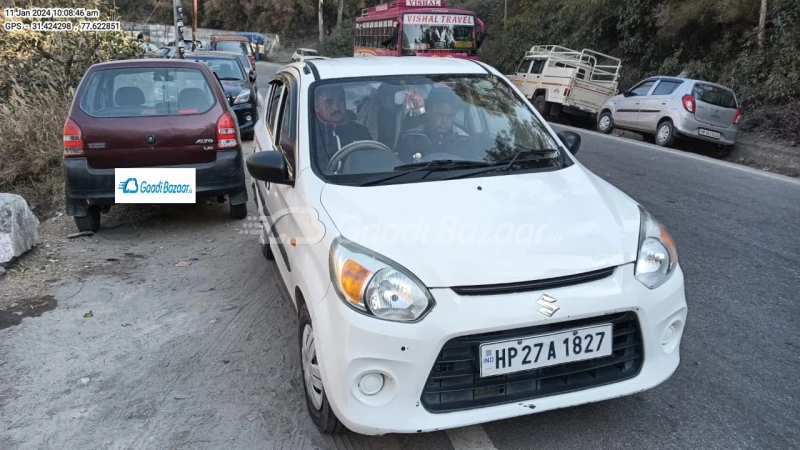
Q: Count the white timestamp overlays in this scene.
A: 1